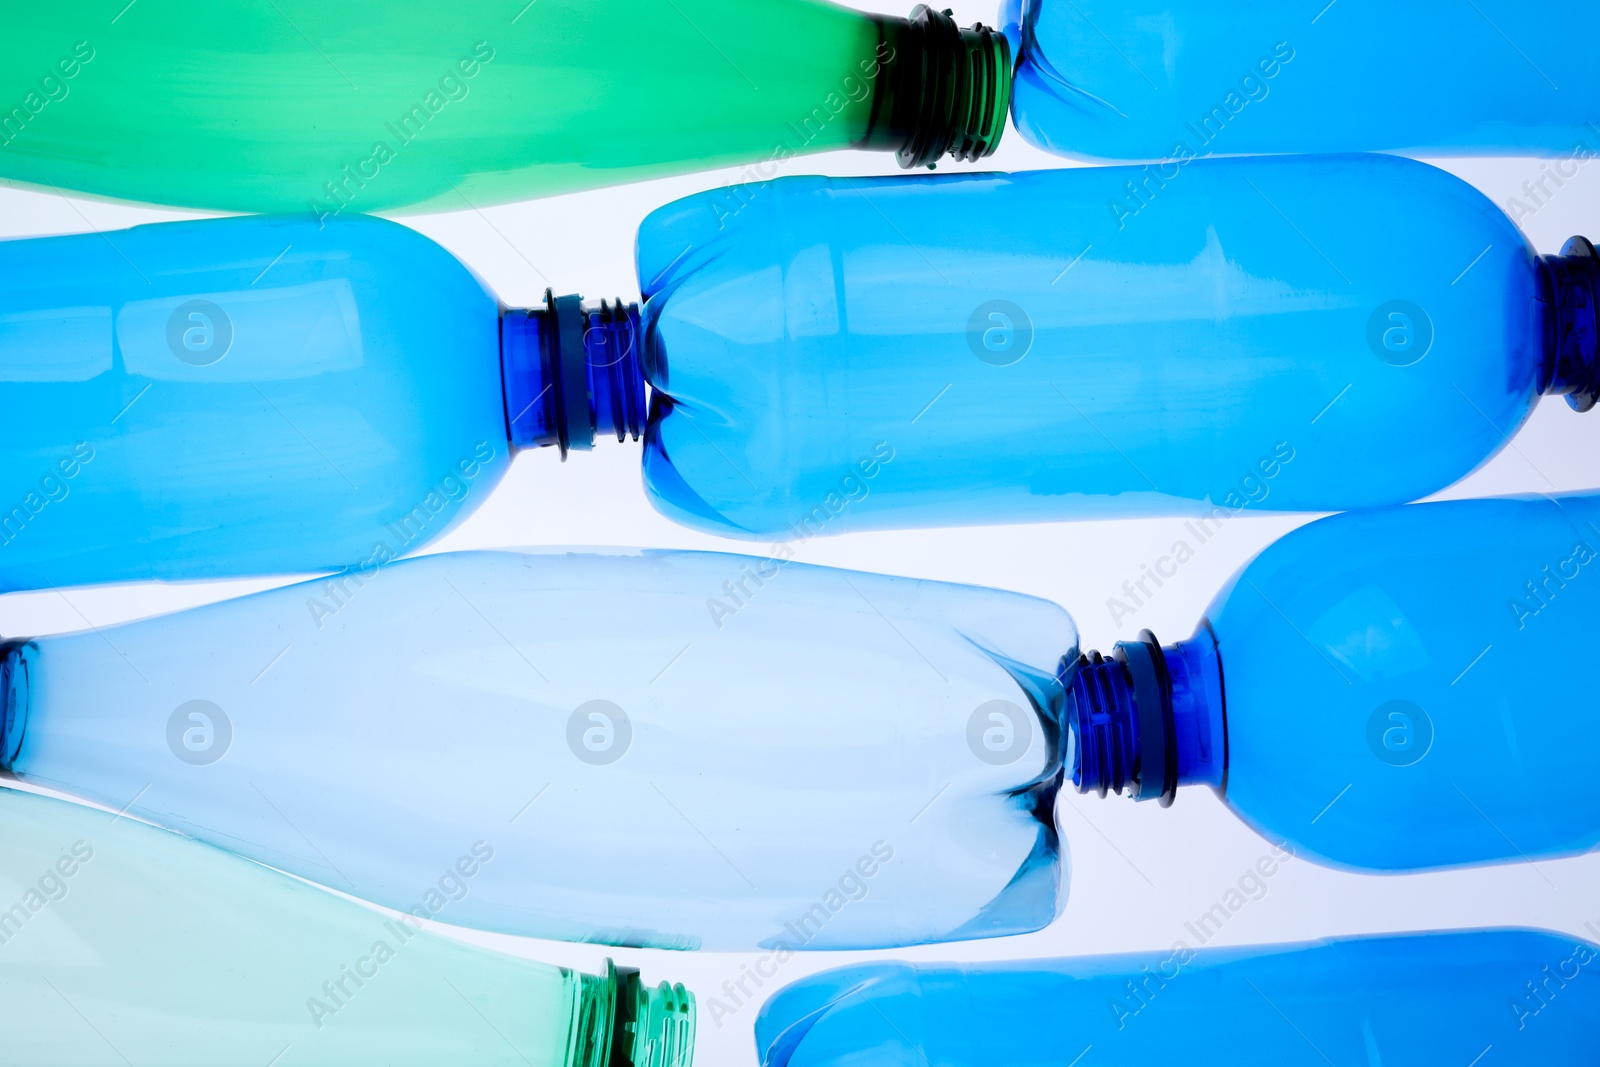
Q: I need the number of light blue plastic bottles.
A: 1